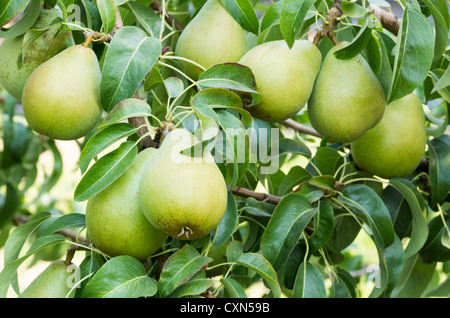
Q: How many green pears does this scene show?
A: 9